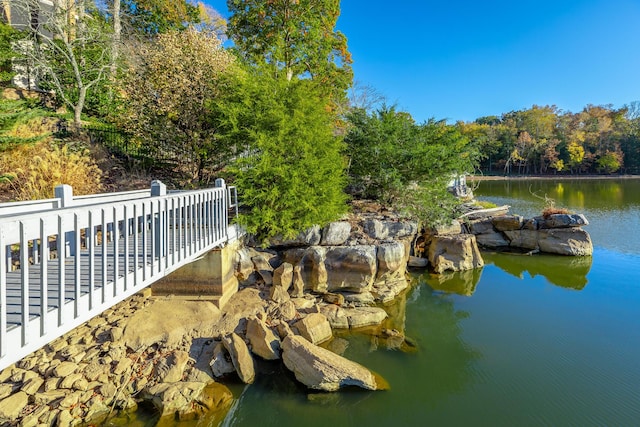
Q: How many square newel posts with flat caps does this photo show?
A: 3